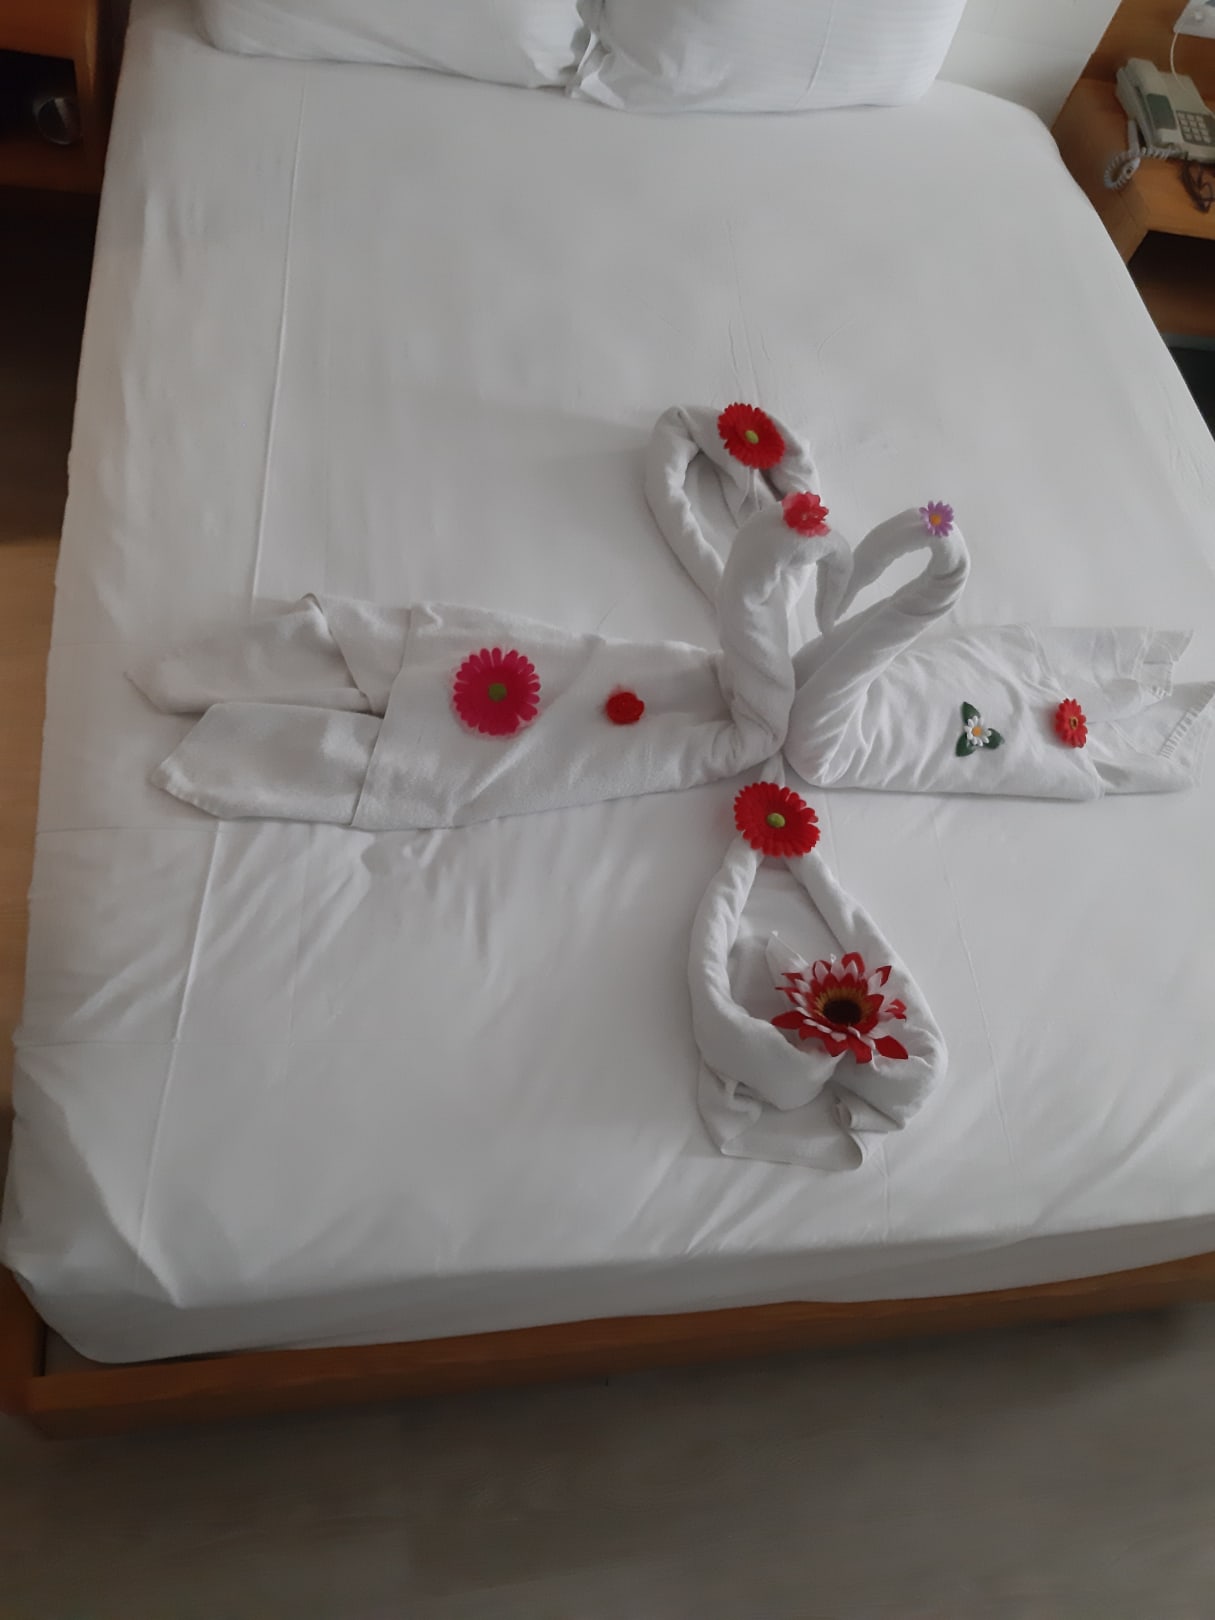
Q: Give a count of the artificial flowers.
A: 9